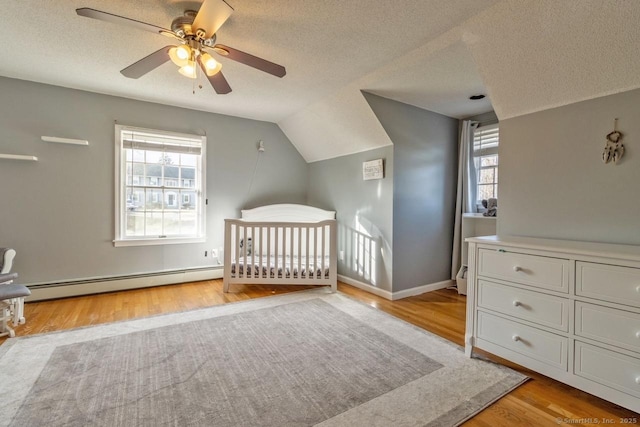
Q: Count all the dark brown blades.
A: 4